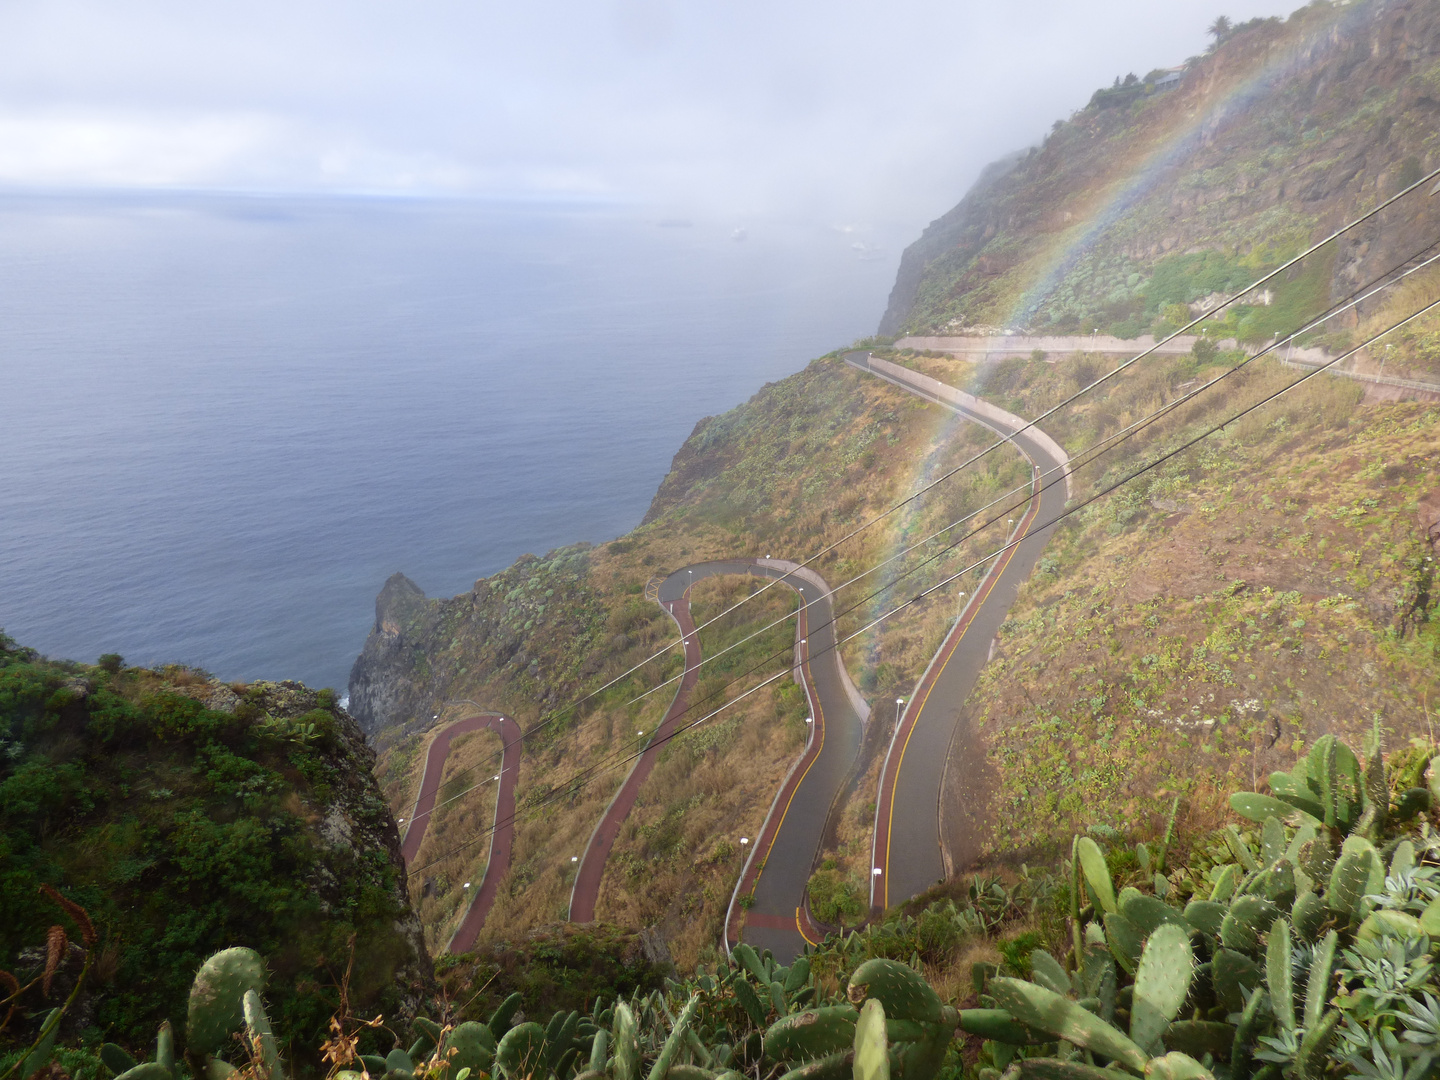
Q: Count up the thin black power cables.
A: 4